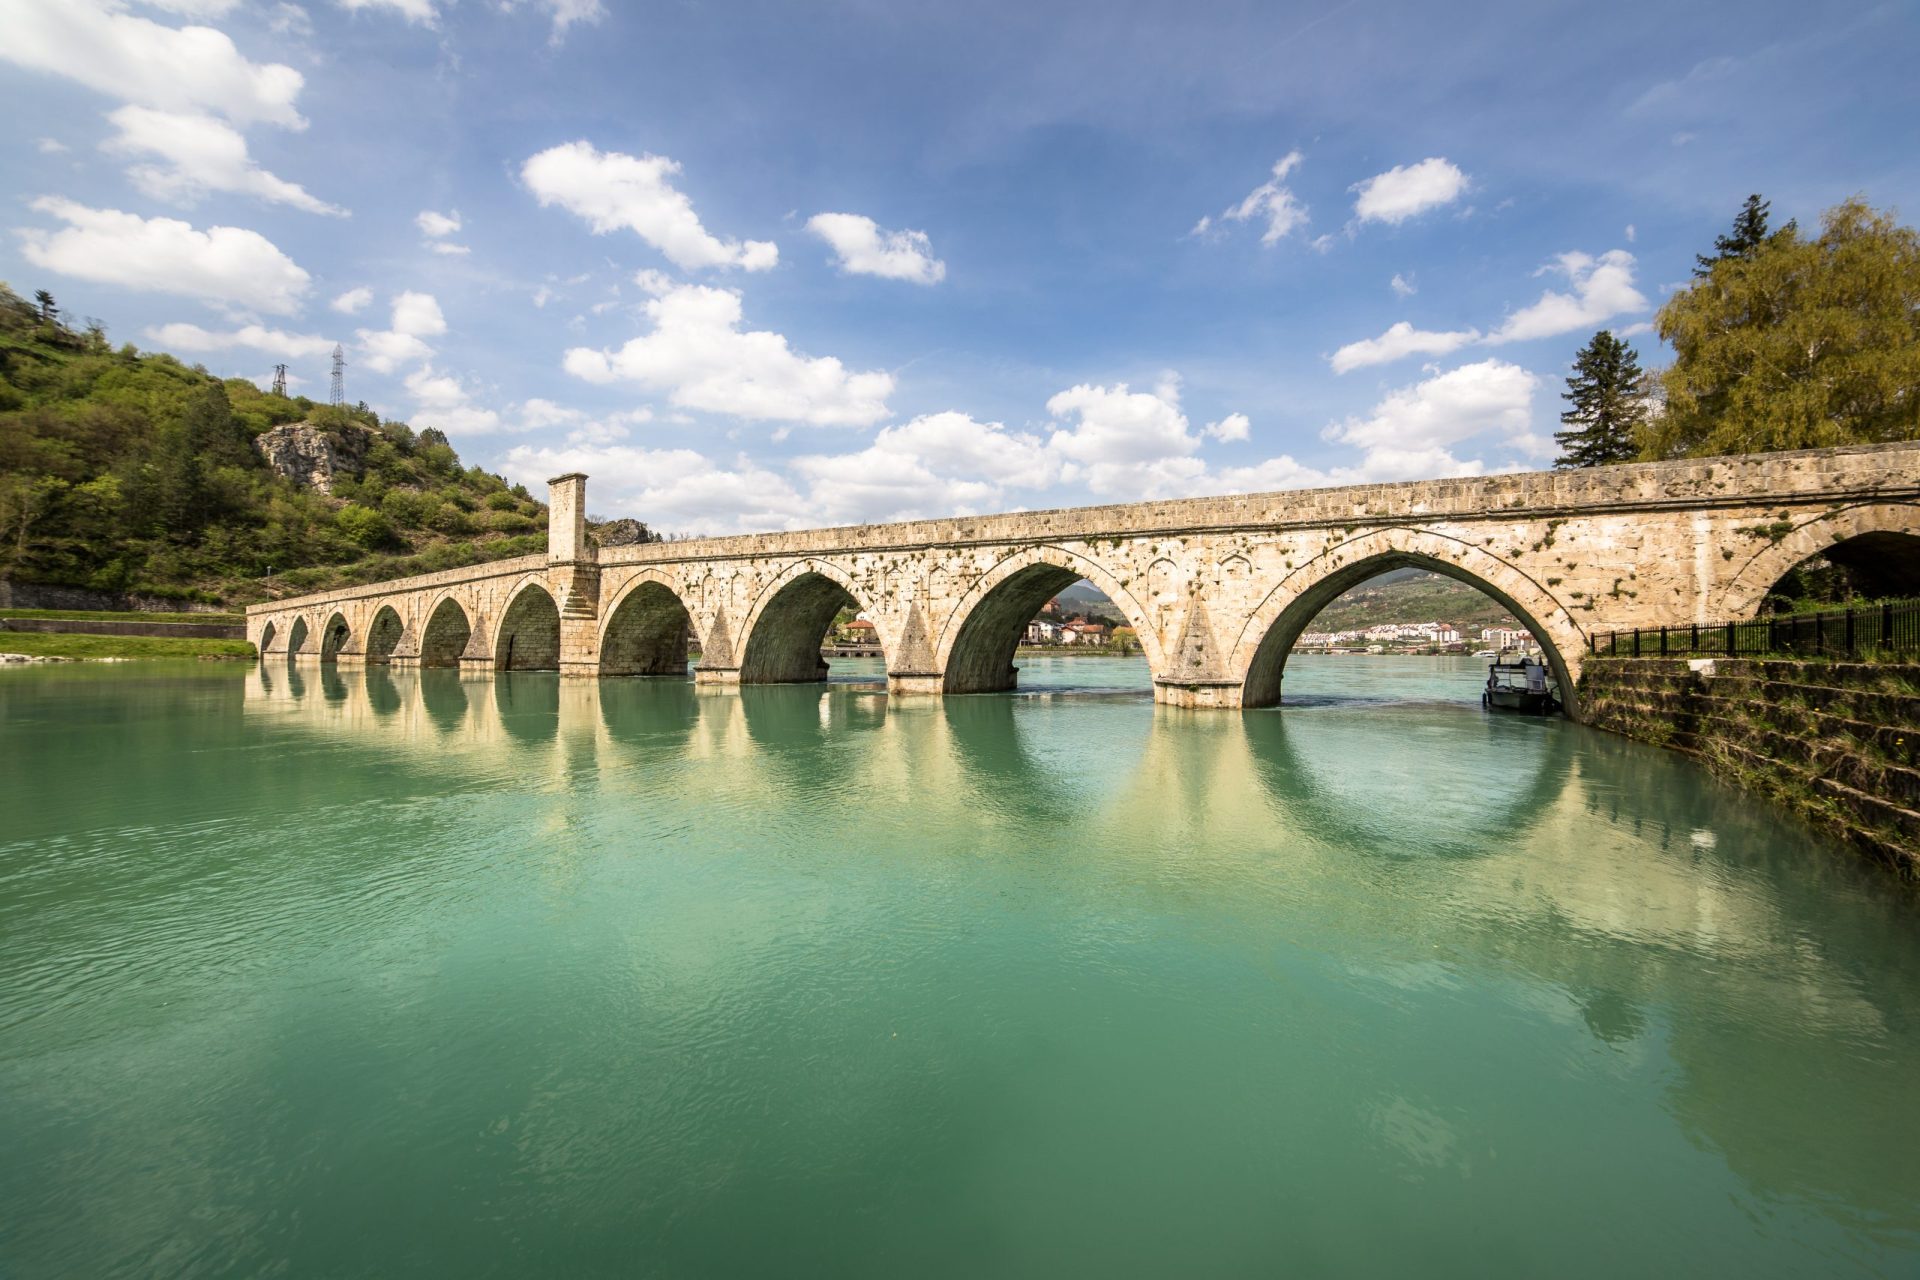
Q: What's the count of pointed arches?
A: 11